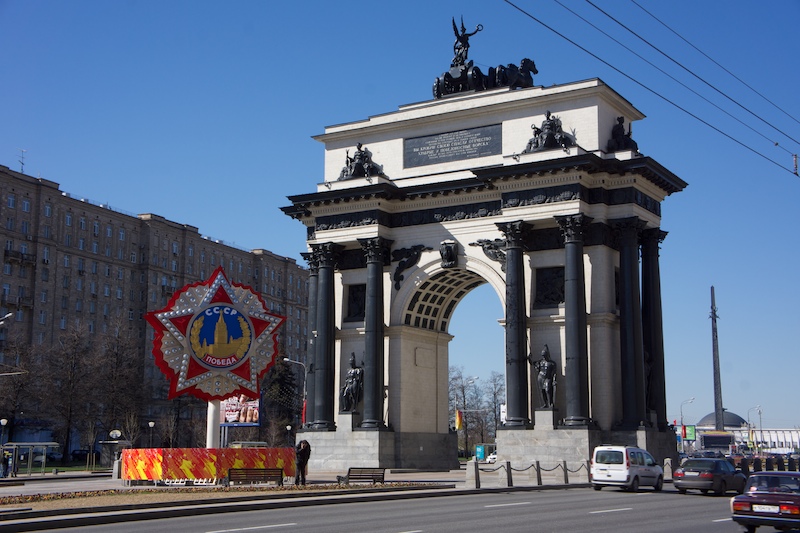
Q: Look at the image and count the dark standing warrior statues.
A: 2